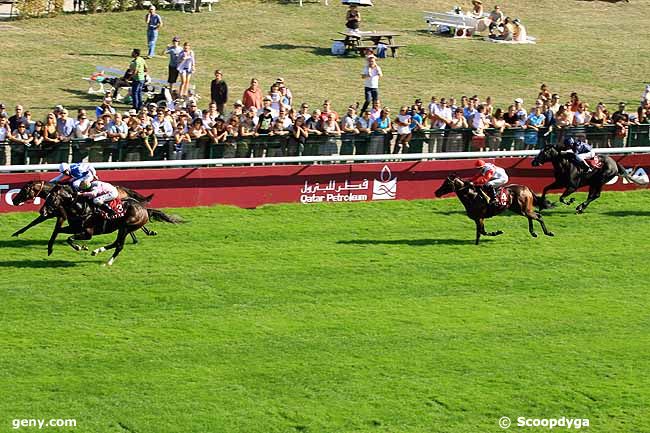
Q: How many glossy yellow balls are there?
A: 0